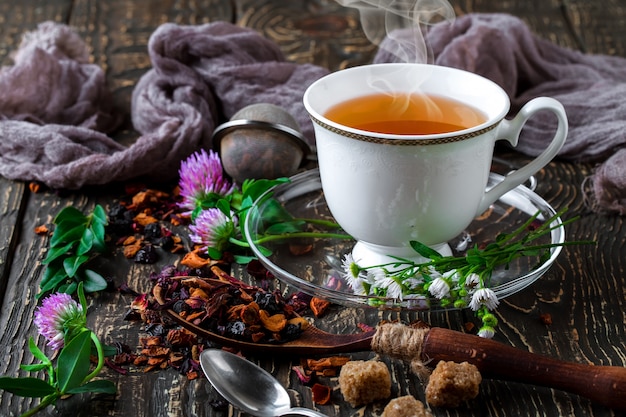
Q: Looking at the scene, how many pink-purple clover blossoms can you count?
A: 3